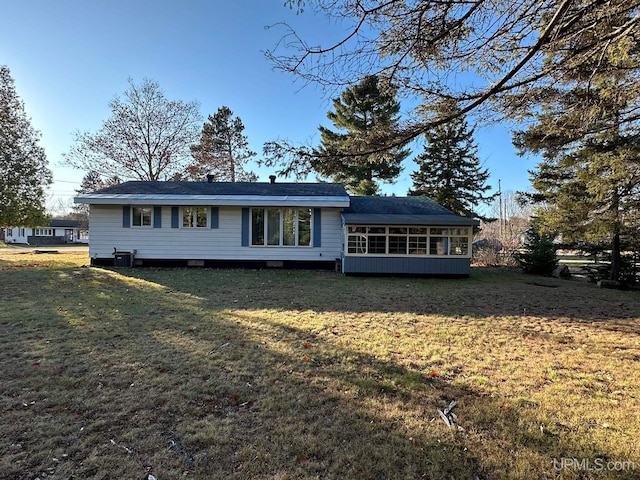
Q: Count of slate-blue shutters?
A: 6